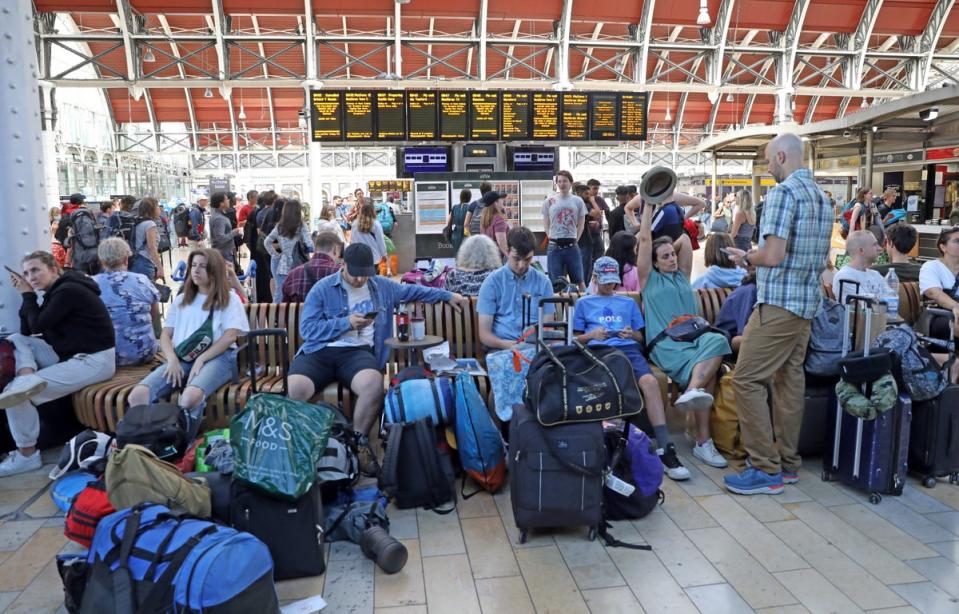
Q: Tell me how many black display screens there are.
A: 11